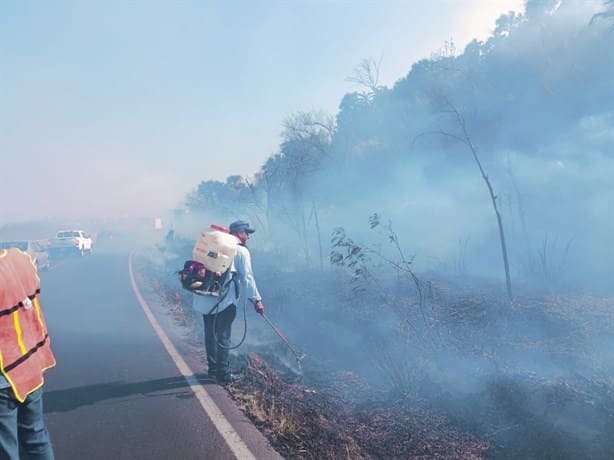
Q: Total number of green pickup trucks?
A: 0